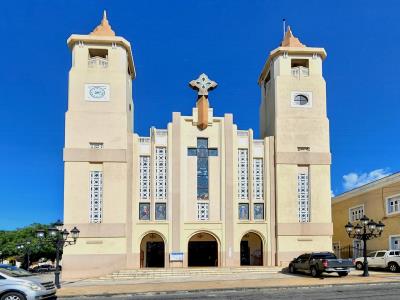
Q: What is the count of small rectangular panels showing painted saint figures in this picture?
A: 4